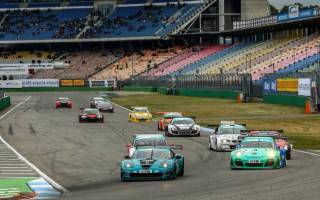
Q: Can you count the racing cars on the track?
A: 12